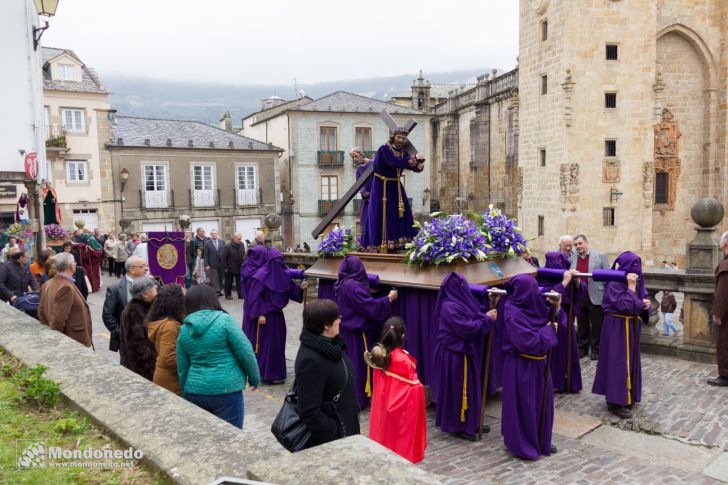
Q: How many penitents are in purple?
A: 7